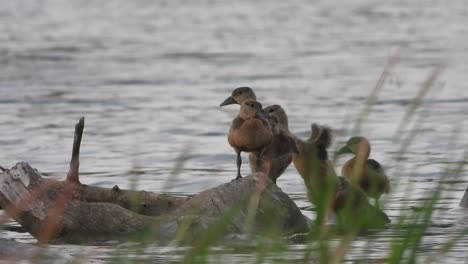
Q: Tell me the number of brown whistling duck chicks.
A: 5